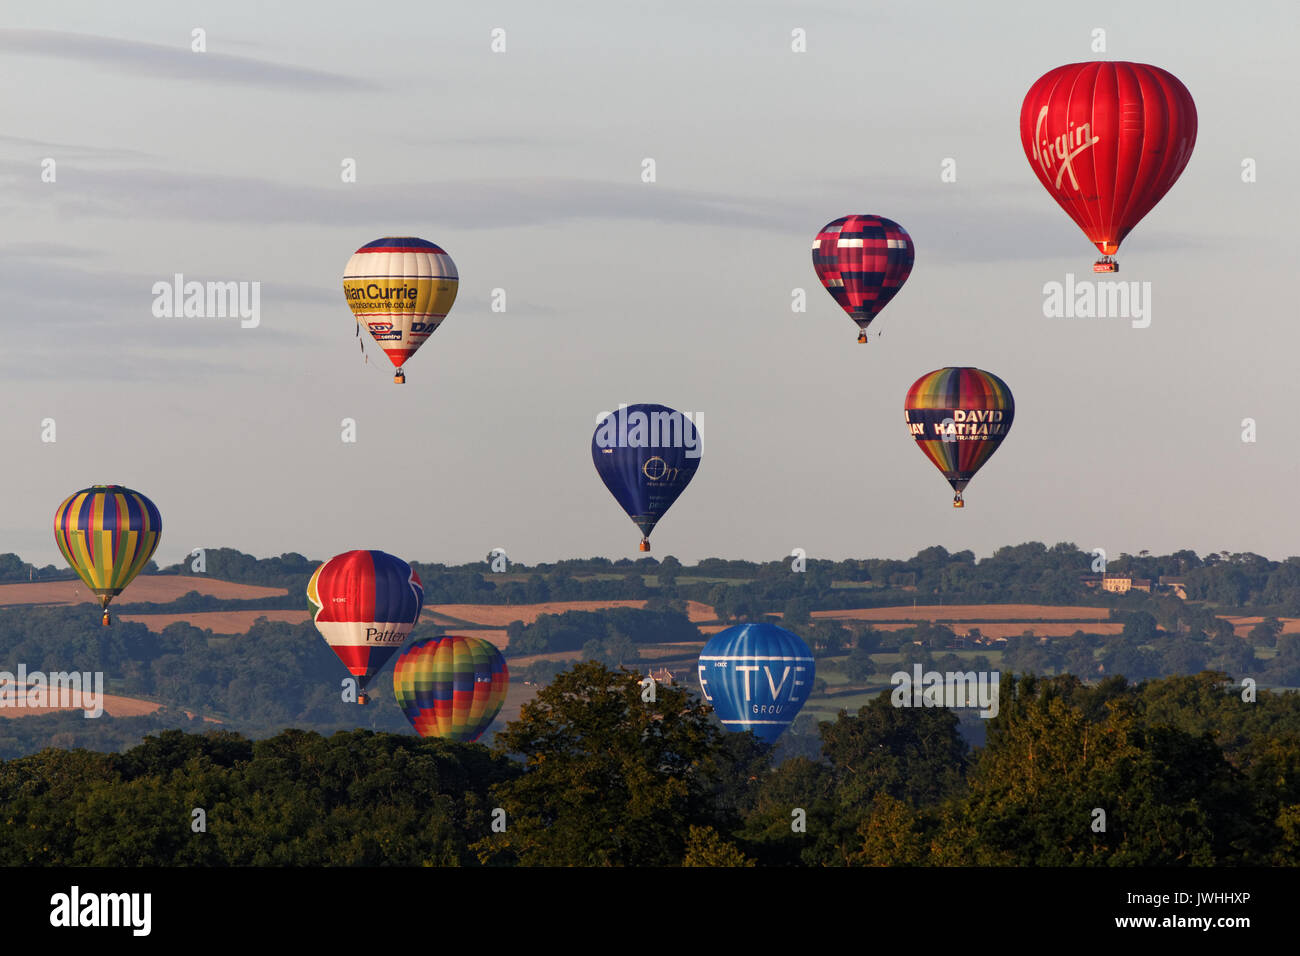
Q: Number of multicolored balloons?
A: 6